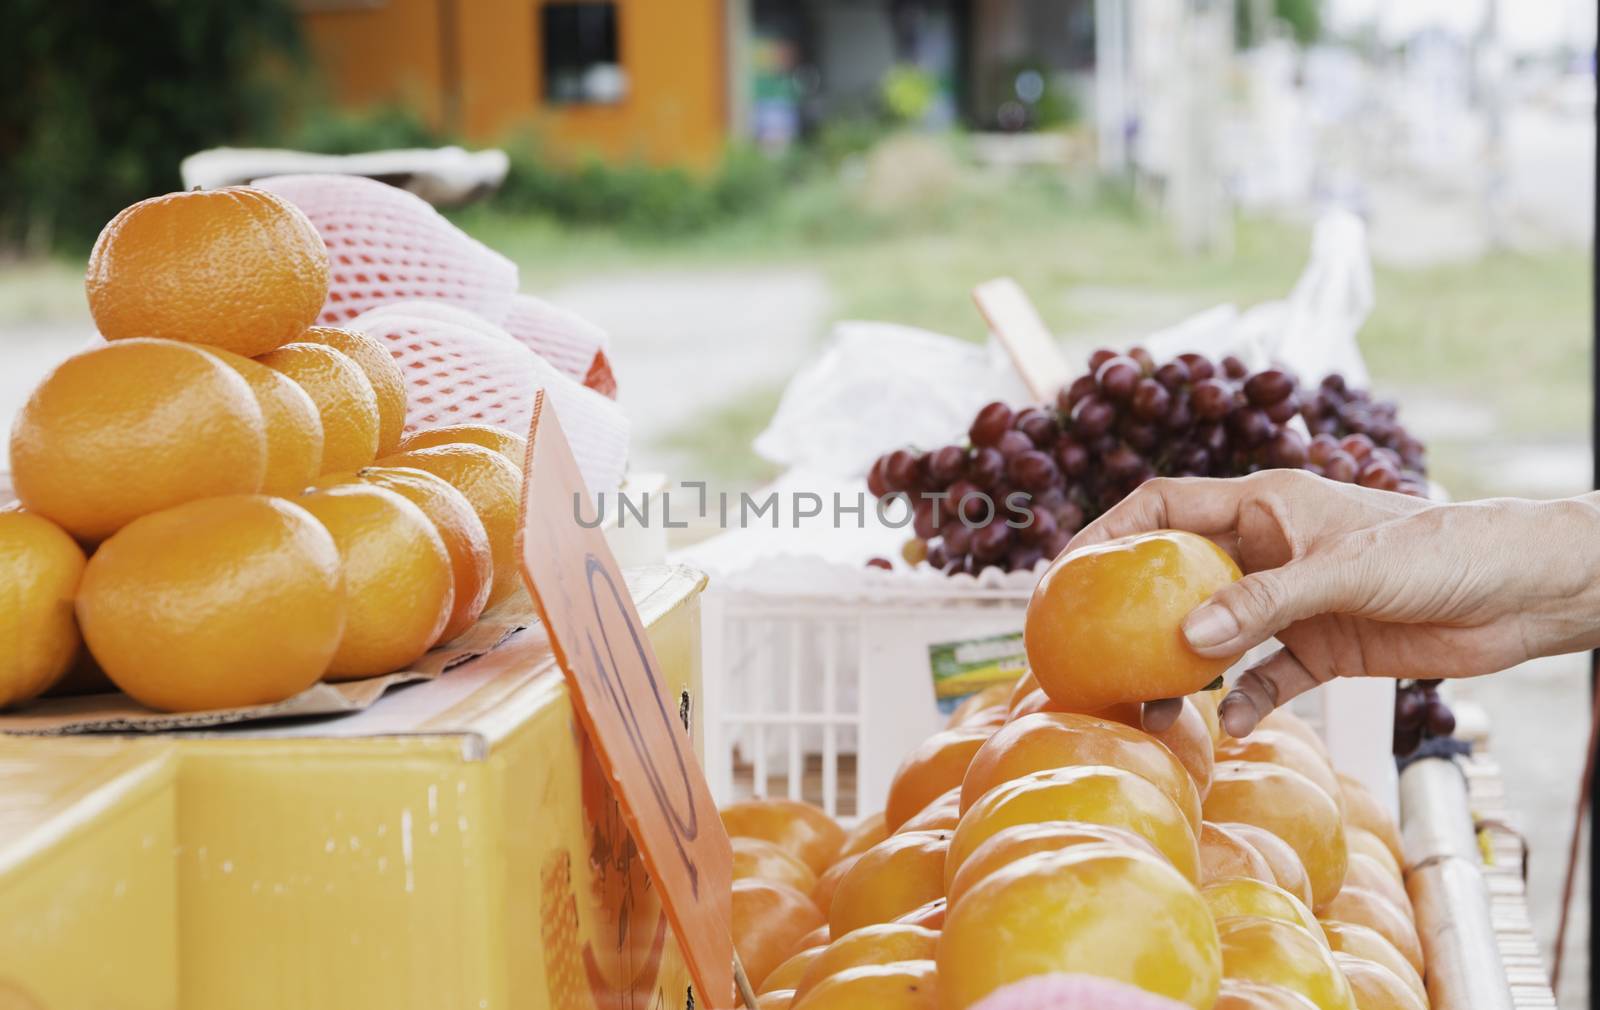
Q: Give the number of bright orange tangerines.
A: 11